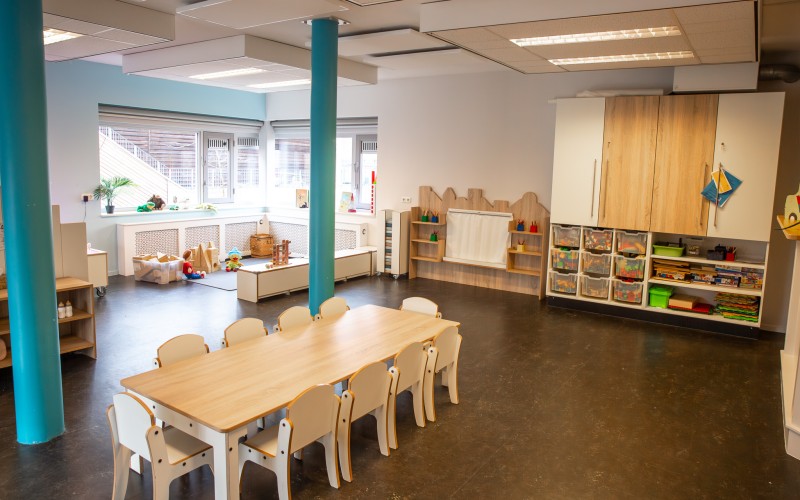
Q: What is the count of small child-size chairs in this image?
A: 10